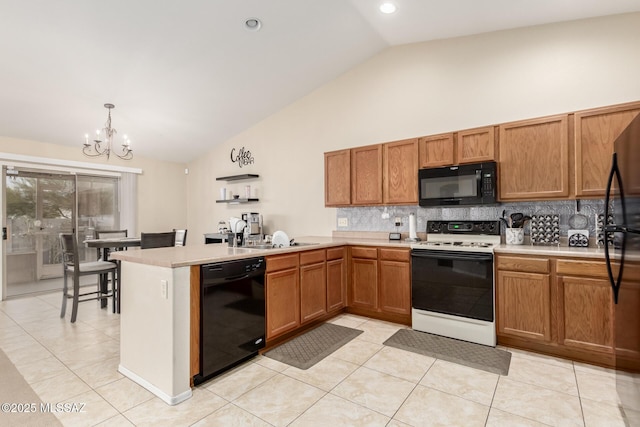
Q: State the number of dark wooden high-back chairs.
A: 4